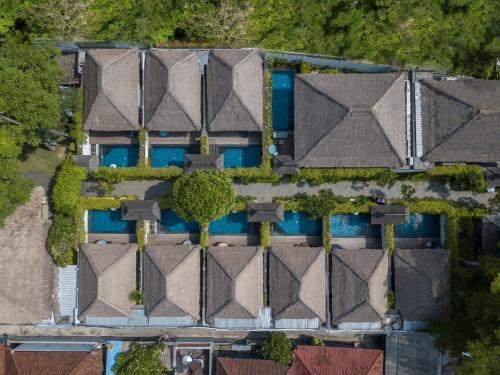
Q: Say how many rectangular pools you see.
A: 10